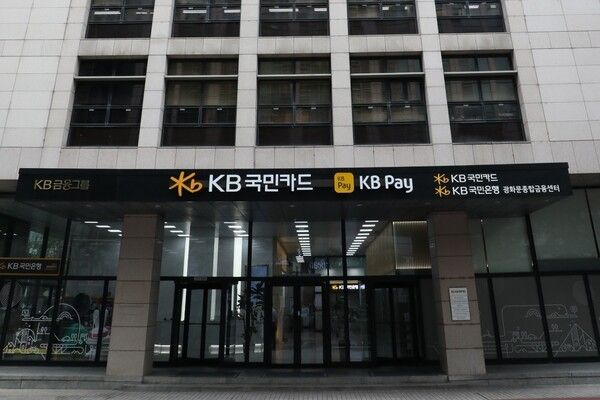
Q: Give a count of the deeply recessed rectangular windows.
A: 10